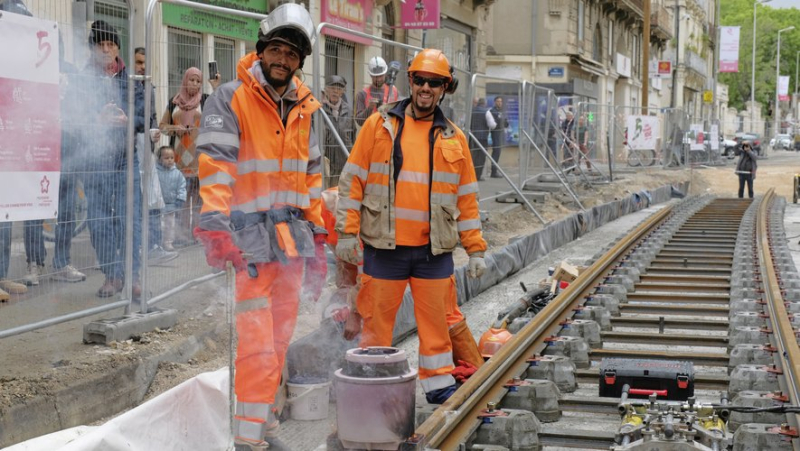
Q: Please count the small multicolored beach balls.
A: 0